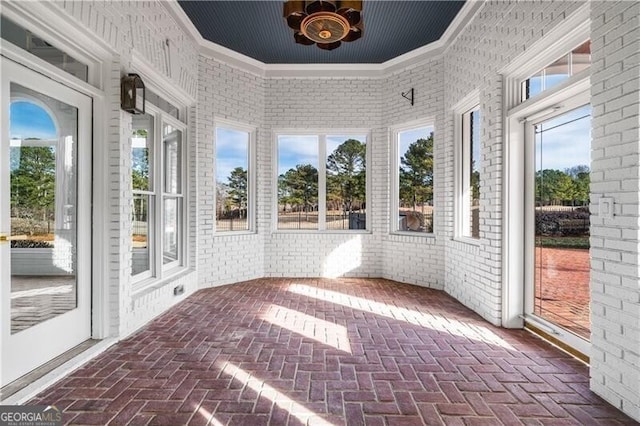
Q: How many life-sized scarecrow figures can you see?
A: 0